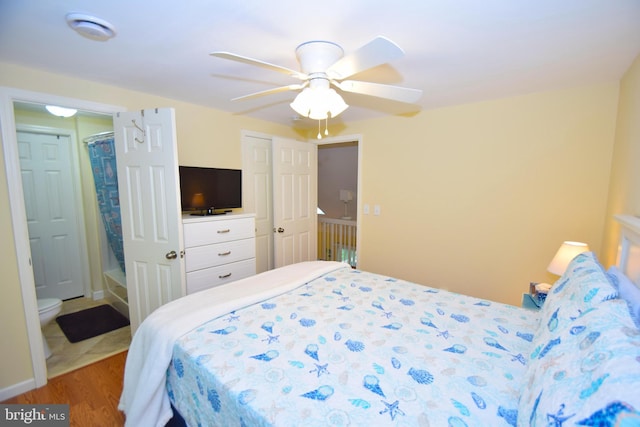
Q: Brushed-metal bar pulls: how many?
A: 3